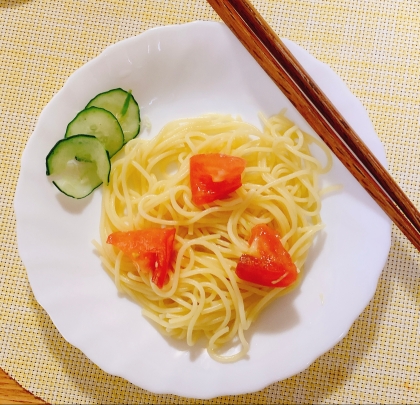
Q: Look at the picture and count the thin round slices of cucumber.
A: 3